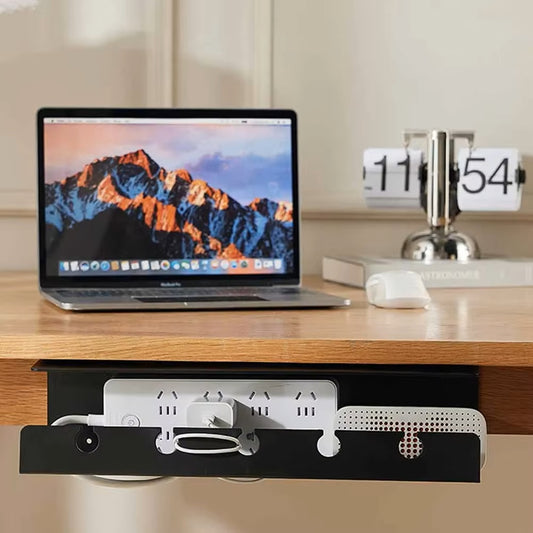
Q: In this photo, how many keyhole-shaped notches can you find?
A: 5